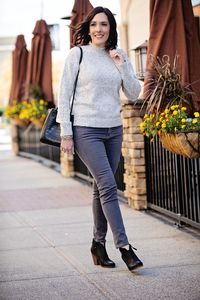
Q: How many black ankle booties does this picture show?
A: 2